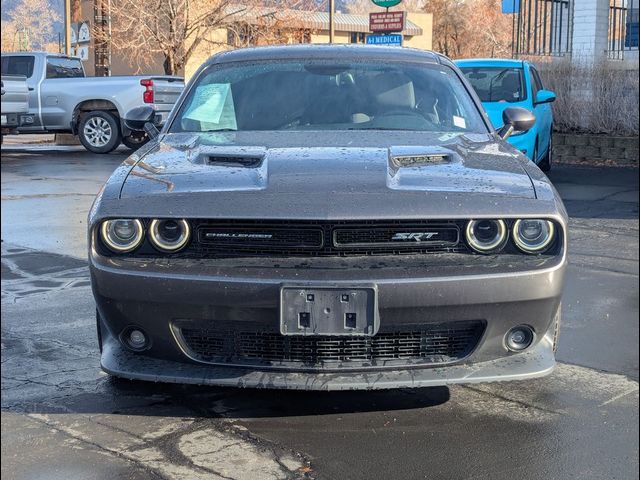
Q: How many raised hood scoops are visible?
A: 2